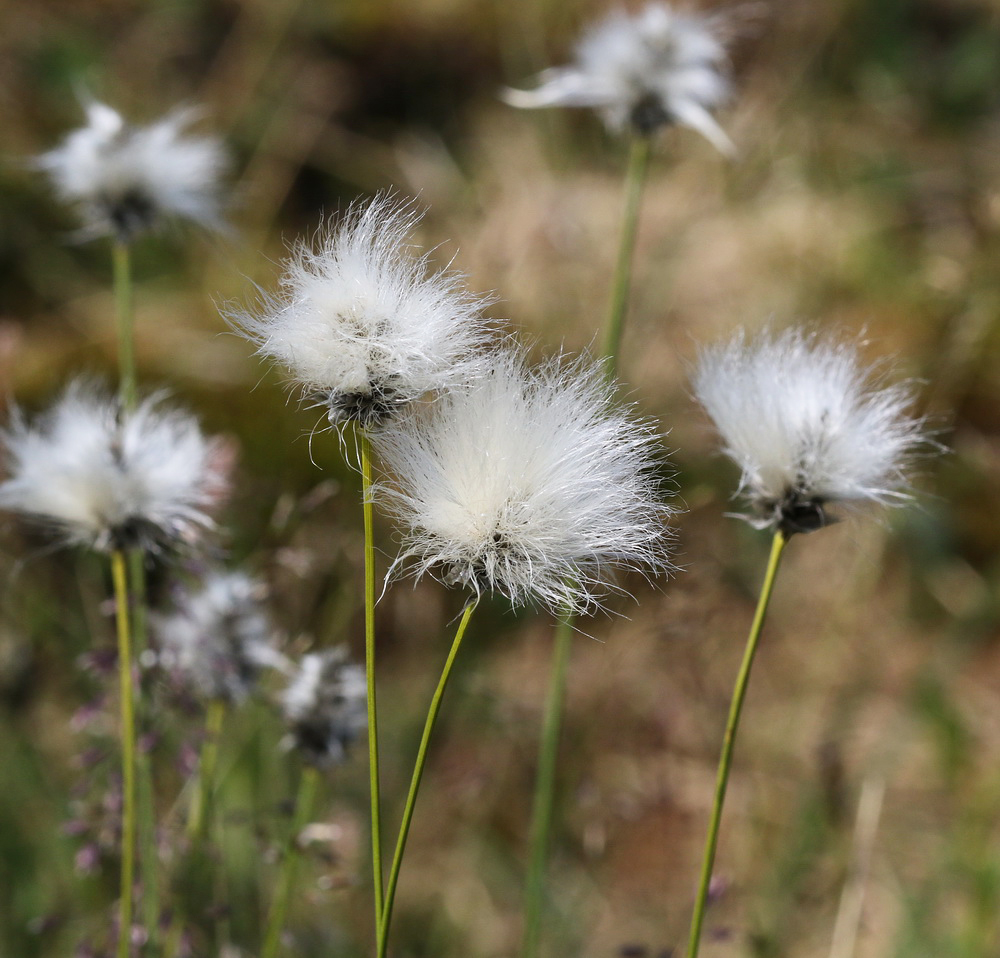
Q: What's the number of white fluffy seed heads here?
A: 8